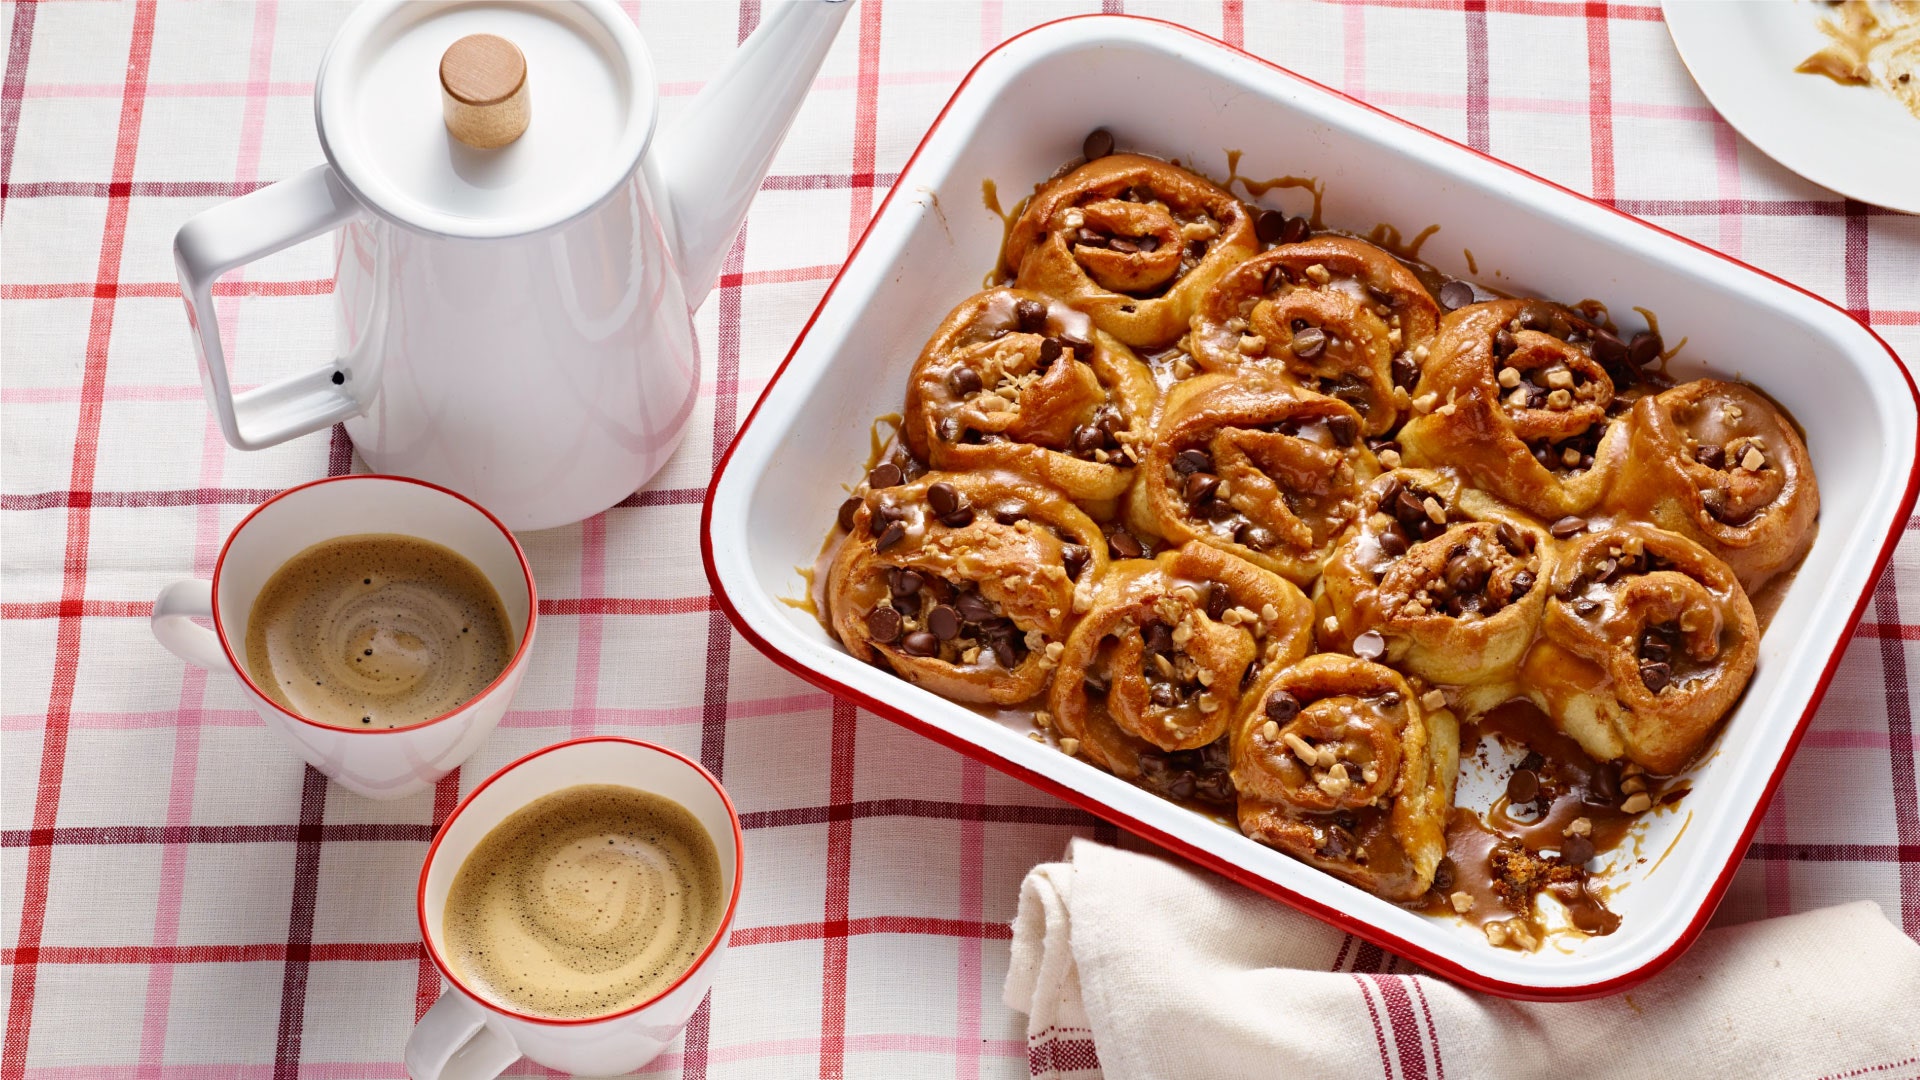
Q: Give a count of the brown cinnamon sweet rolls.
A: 11